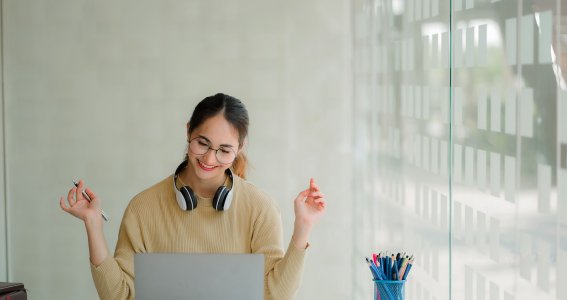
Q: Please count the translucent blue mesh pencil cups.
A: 1